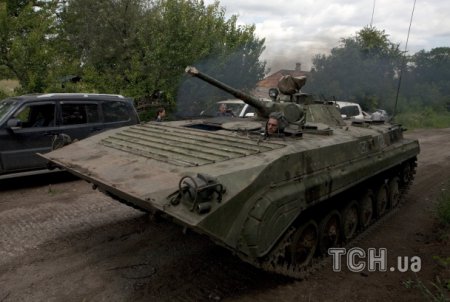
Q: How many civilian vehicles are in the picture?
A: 3